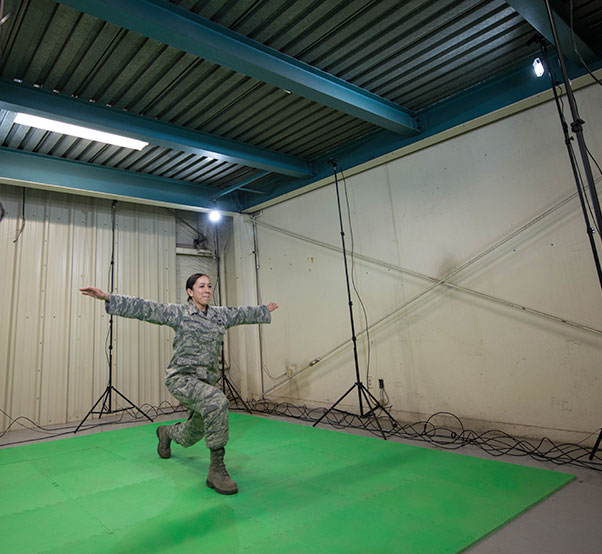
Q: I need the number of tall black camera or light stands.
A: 5